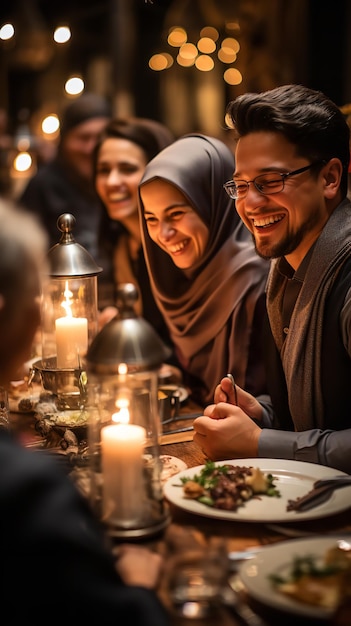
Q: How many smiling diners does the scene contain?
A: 3